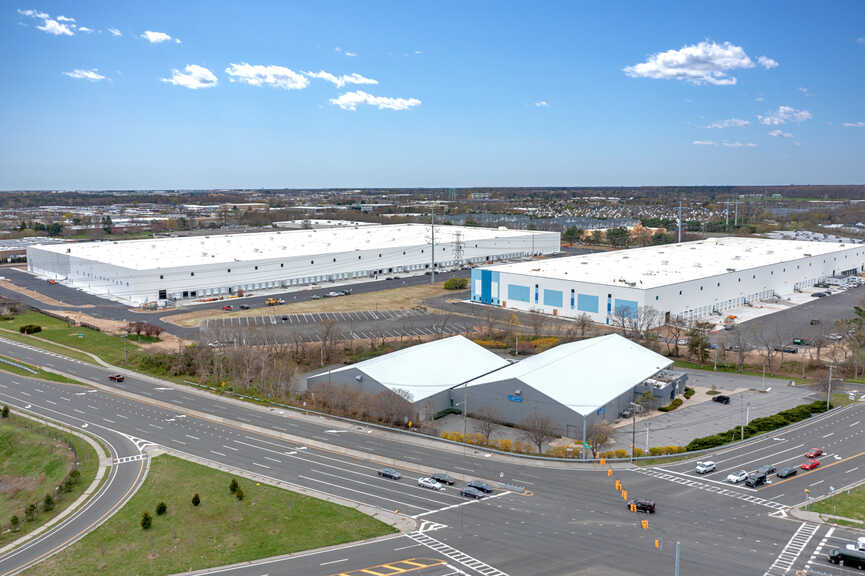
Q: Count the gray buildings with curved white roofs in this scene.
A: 2